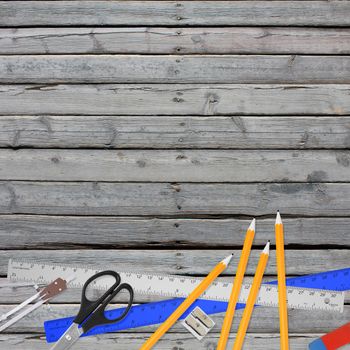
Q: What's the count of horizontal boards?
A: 12